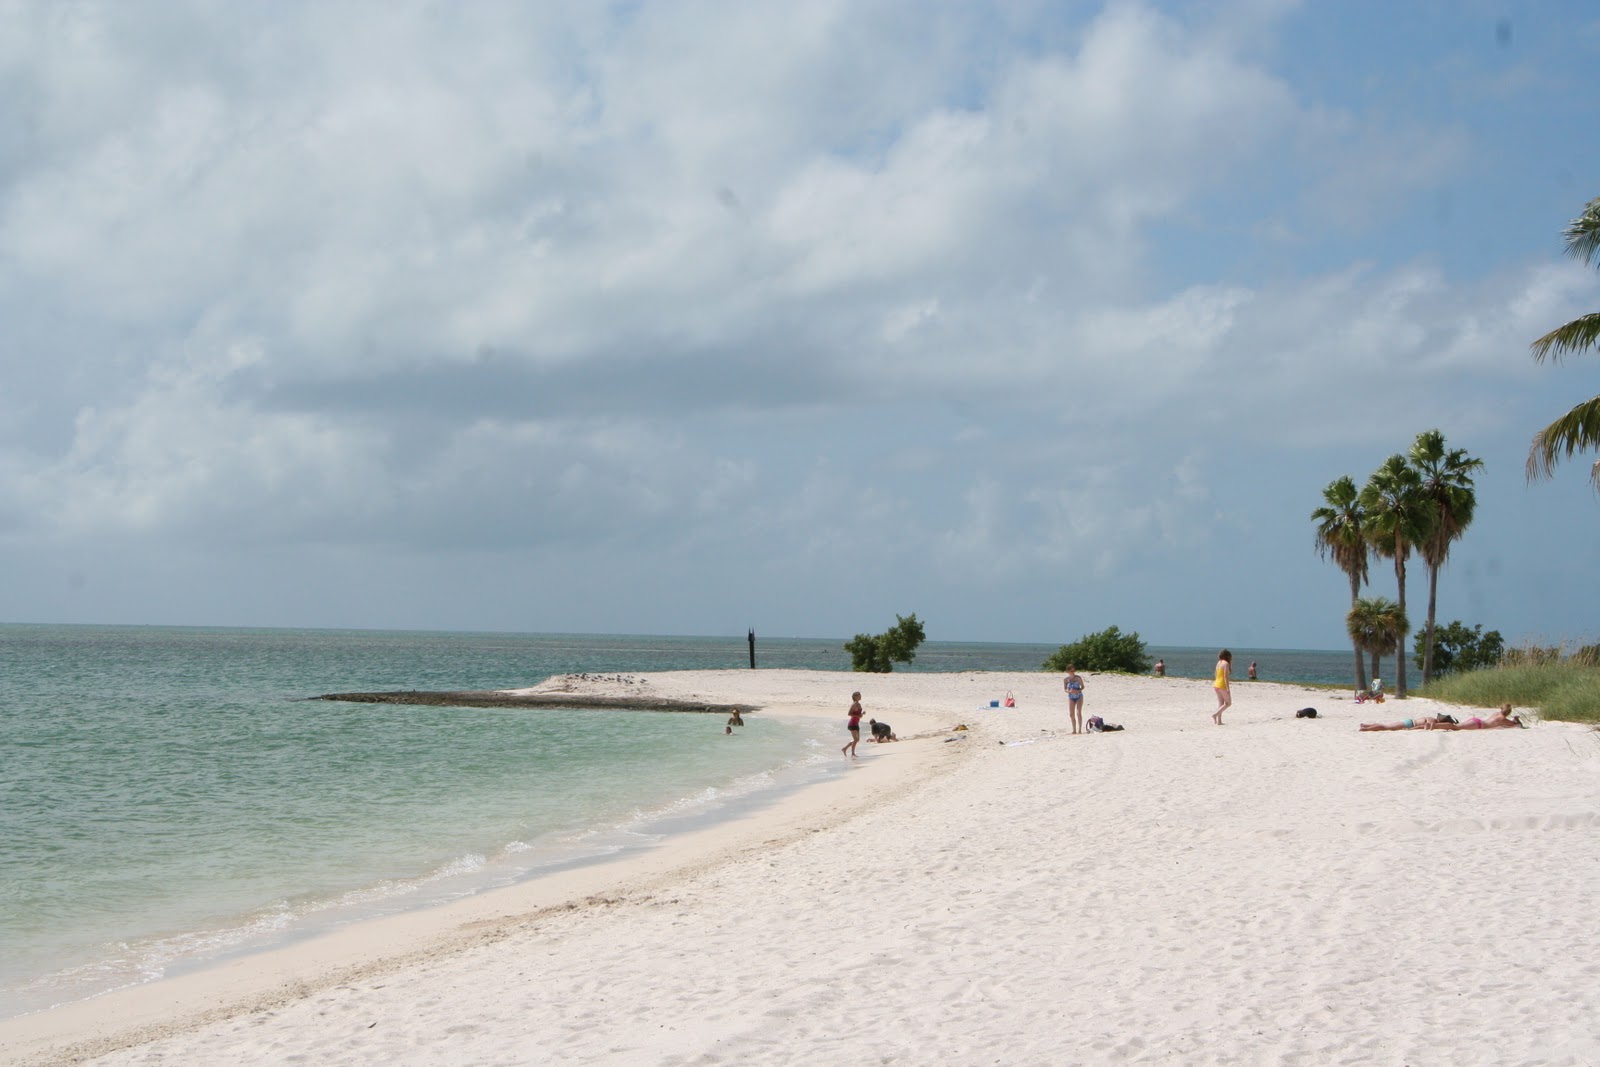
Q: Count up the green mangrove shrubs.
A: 3